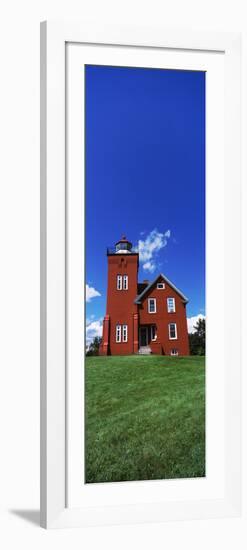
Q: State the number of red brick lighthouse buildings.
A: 1